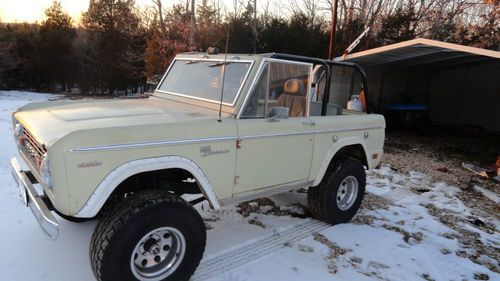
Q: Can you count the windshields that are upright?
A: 1